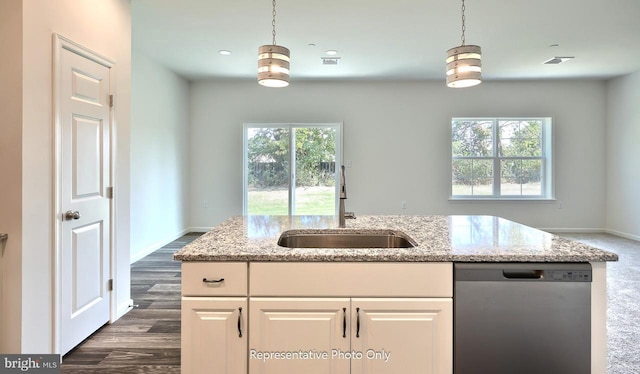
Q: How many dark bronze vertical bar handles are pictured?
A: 3